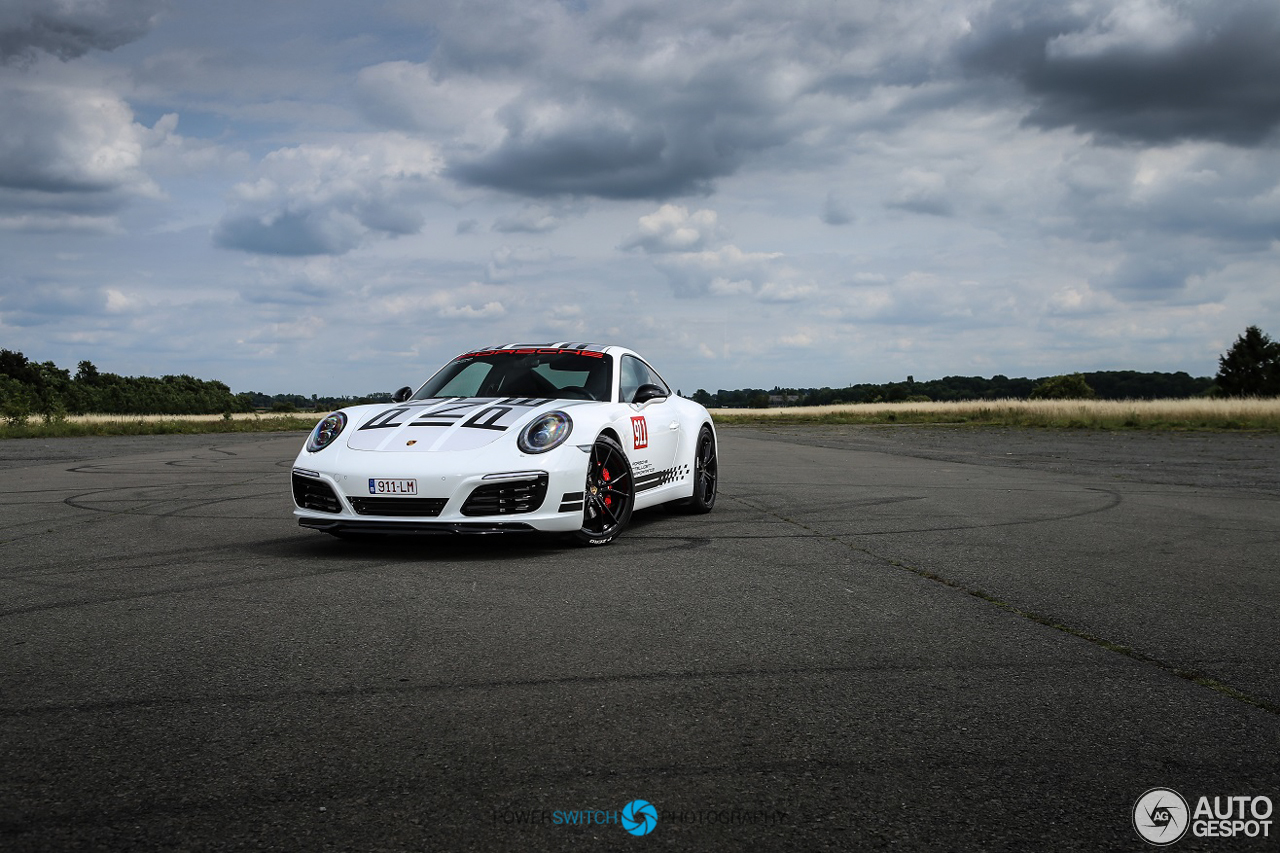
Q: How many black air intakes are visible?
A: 3